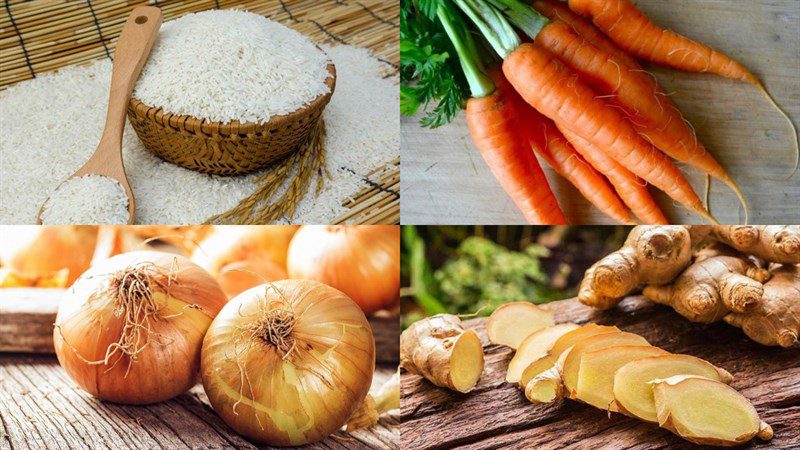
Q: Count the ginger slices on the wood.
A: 7